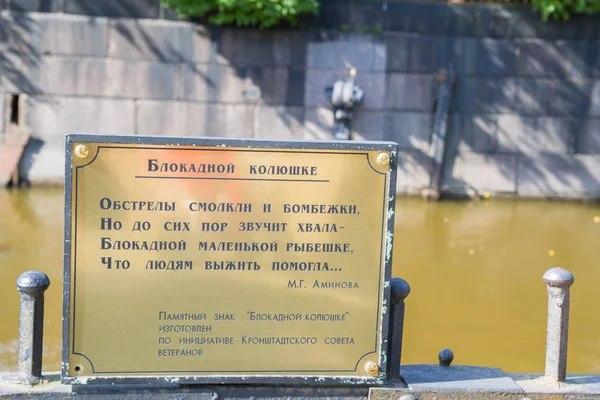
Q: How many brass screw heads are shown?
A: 3